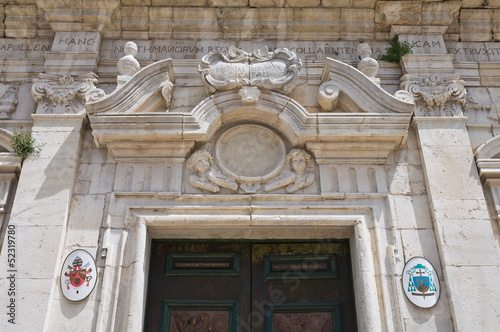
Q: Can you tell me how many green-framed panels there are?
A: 4